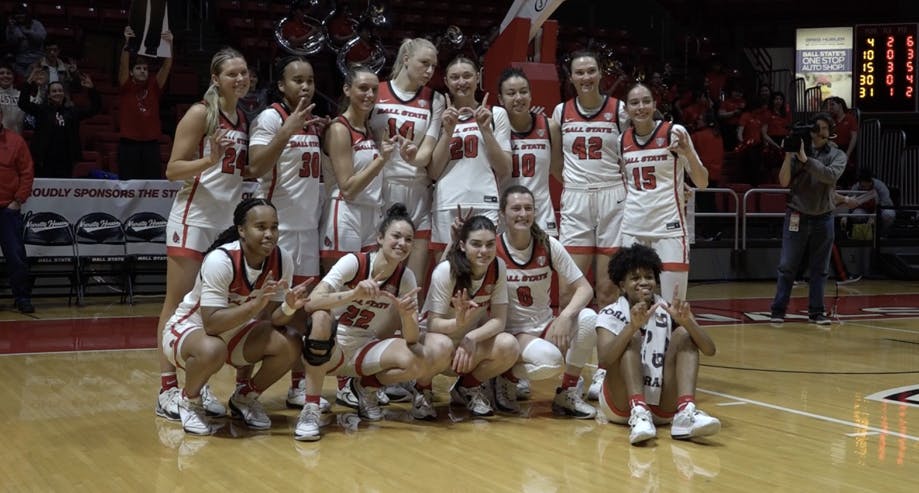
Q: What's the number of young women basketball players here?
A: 13